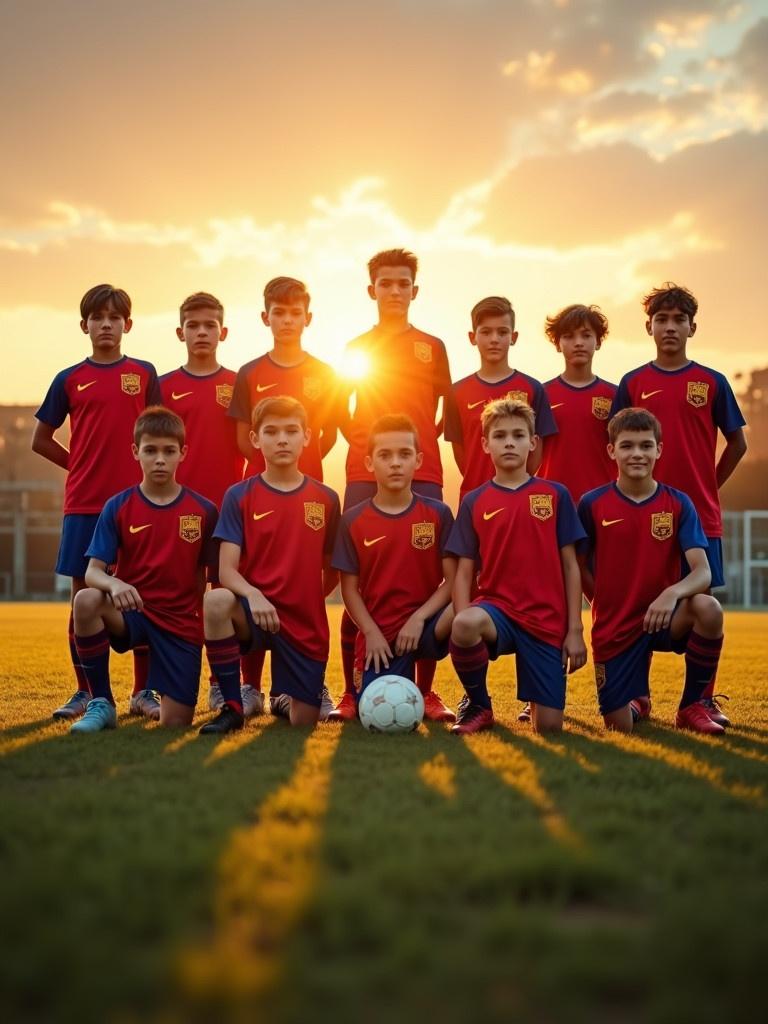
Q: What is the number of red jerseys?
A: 12